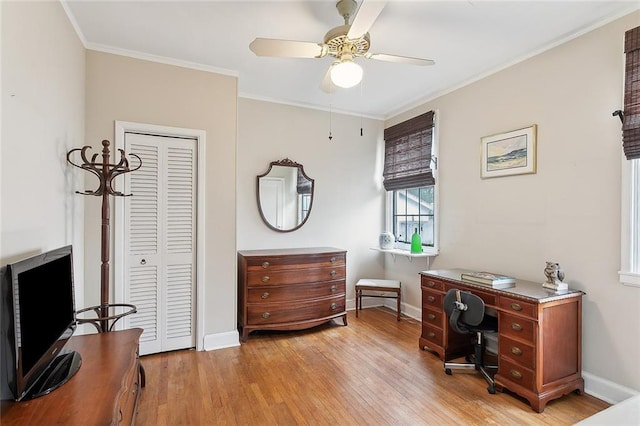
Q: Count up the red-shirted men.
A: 0